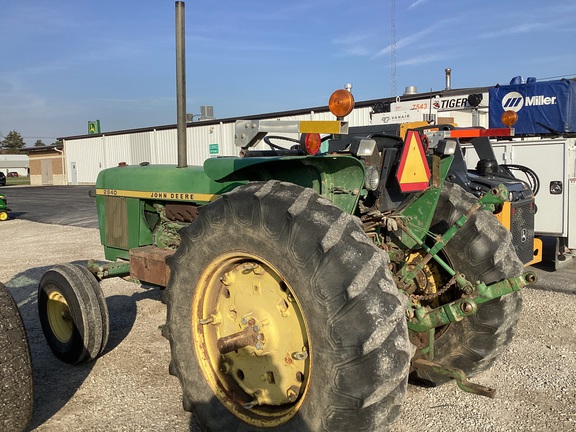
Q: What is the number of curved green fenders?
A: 2